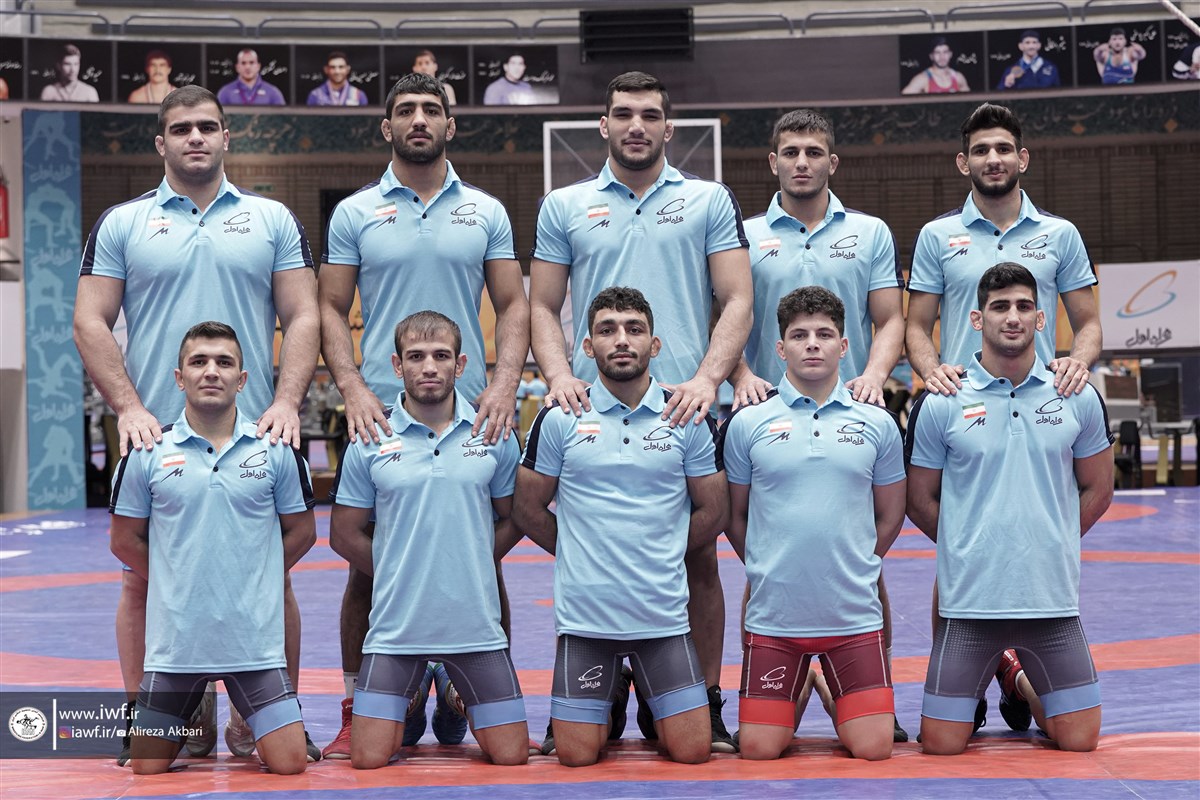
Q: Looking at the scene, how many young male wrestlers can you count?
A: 10